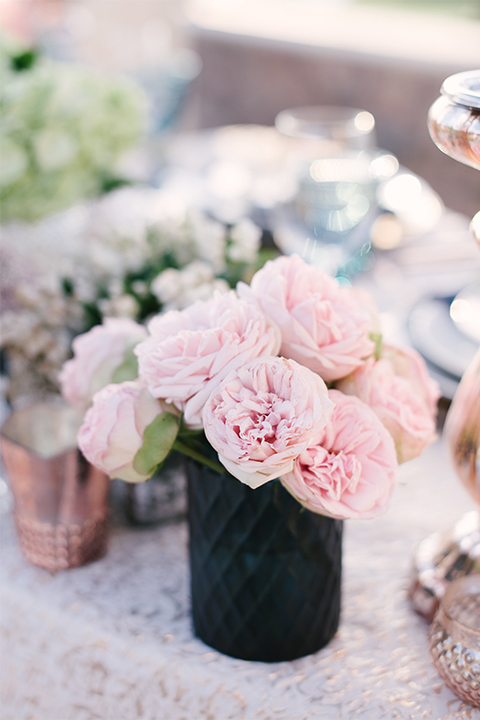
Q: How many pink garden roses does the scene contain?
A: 7